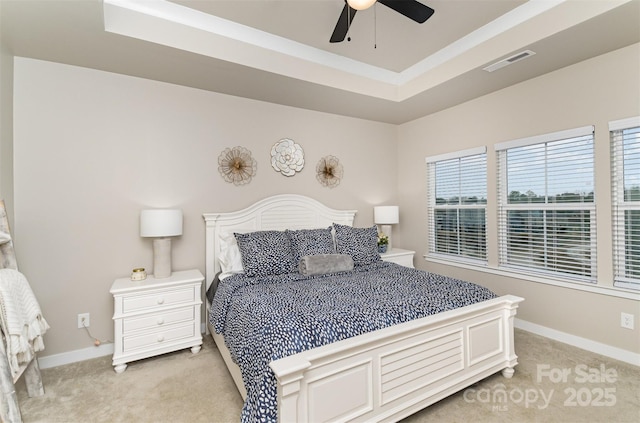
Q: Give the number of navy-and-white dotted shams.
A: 3